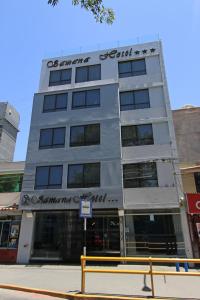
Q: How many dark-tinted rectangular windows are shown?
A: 12